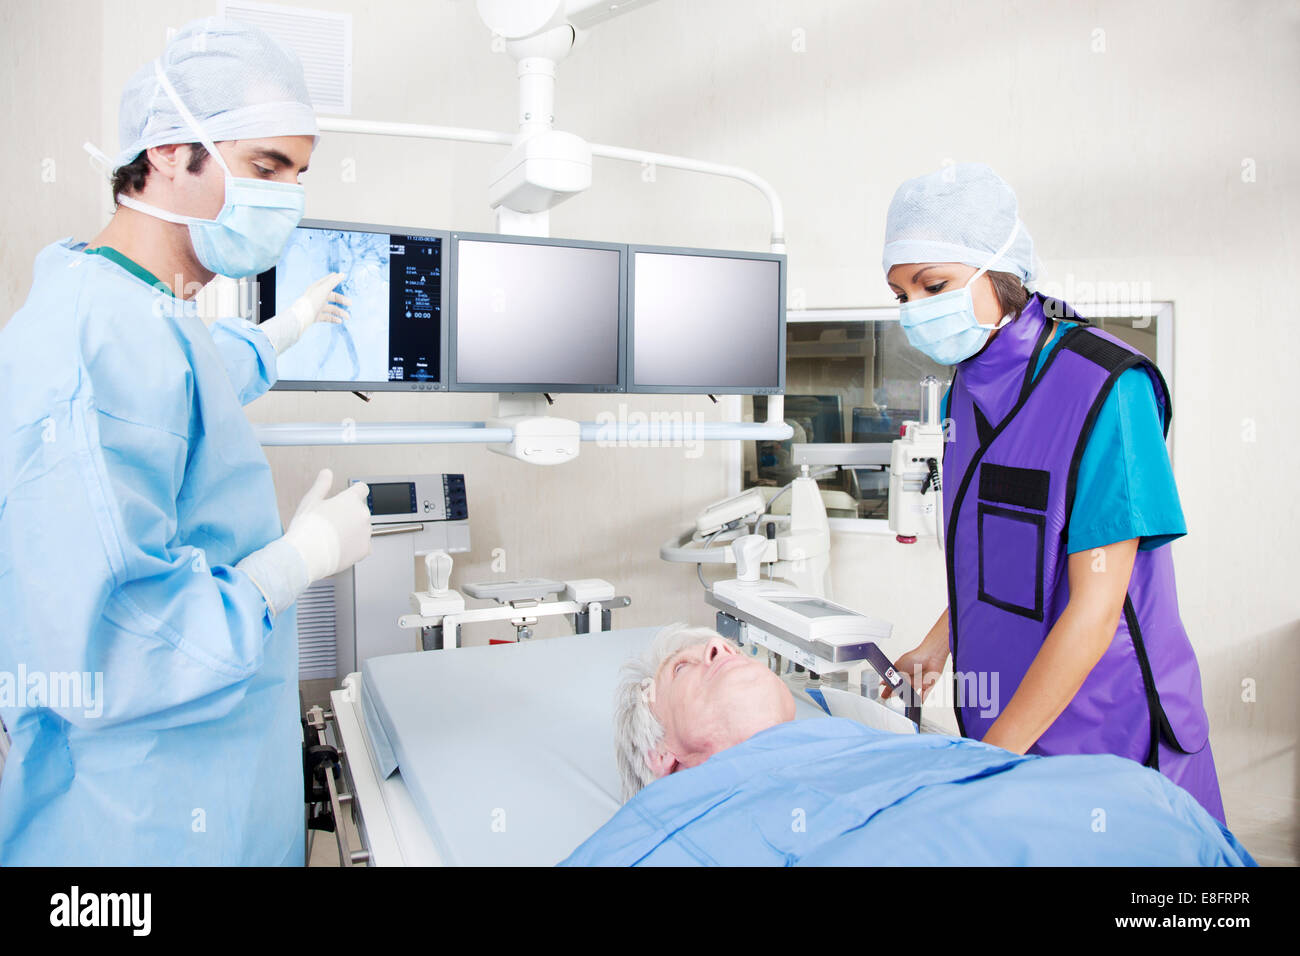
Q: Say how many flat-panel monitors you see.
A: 3